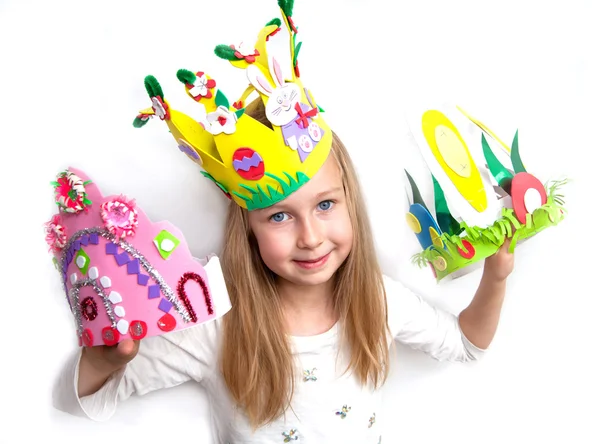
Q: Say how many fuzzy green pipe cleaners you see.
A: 6